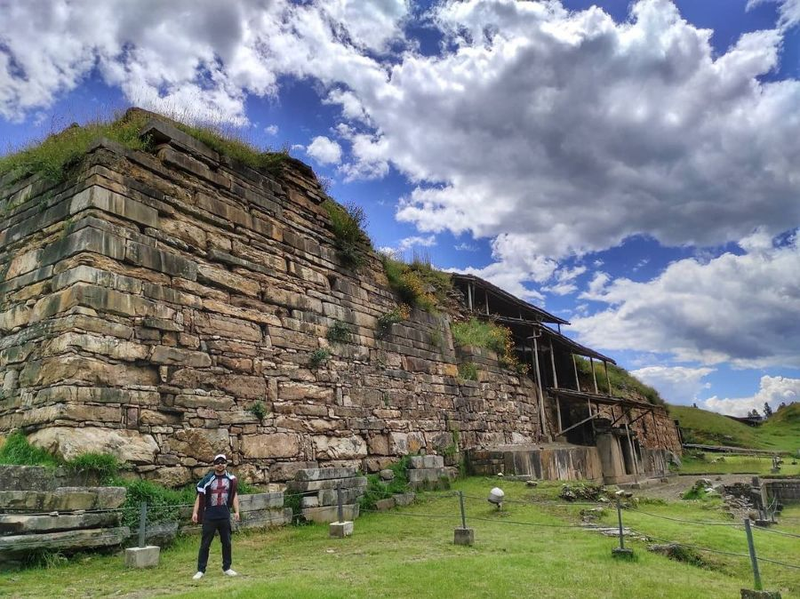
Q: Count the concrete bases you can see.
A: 5